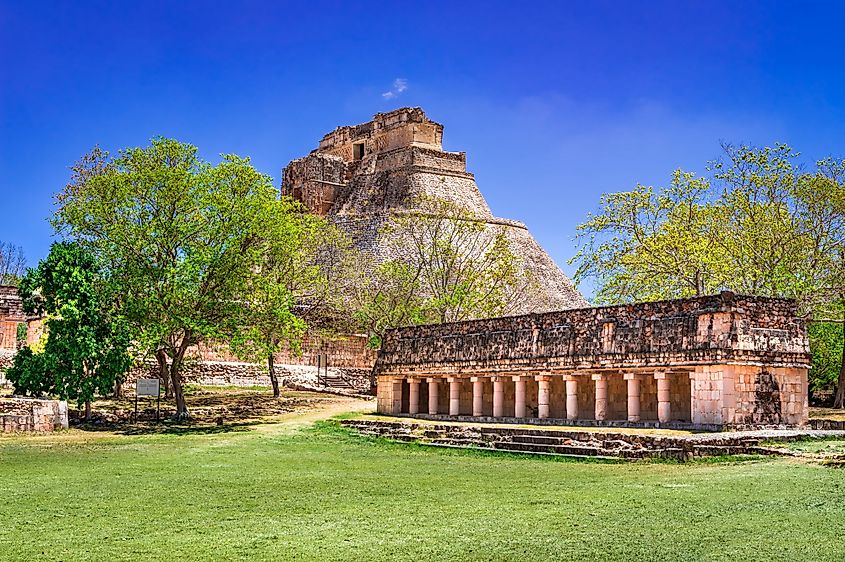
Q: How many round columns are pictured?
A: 11